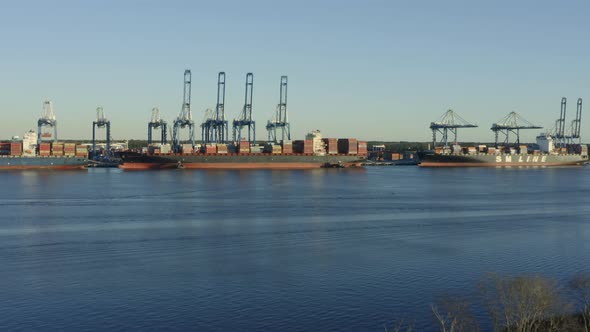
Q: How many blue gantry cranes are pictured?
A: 12